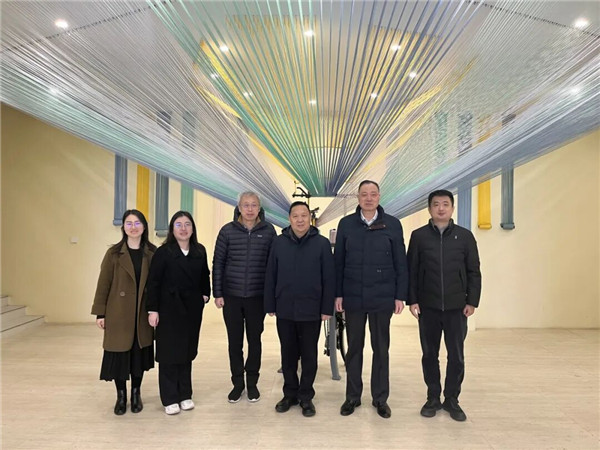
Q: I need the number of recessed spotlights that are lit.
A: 12